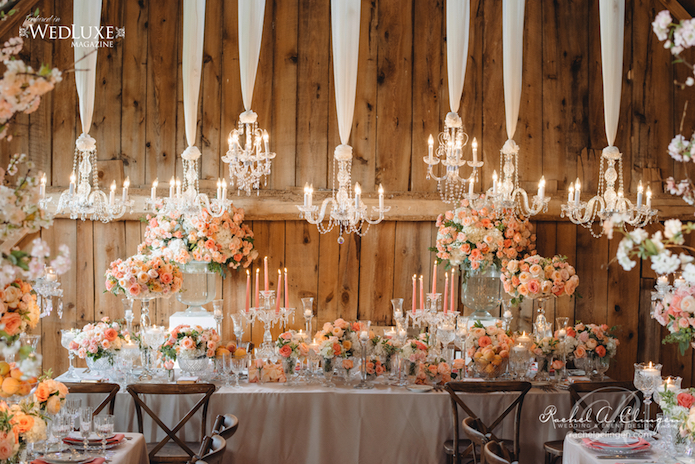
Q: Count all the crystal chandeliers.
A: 7